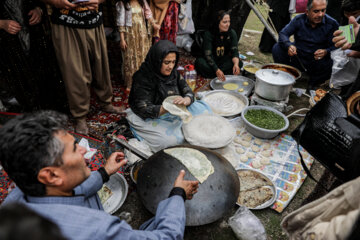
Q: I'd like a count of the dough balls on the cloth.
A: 12